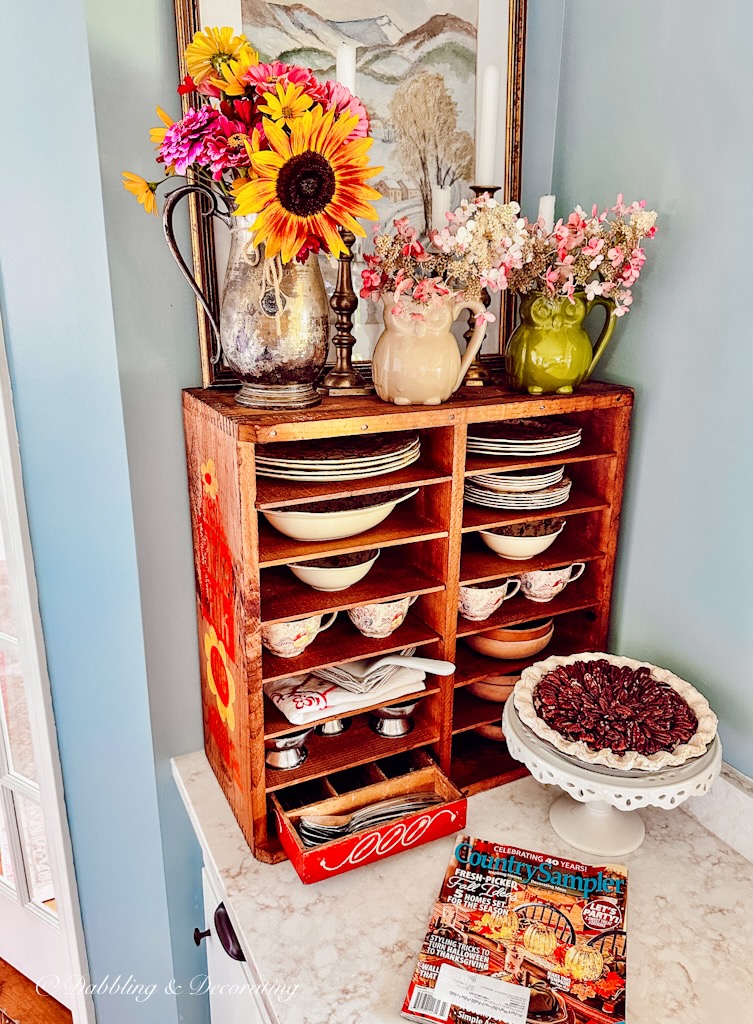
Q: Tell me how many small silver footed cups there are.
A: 3